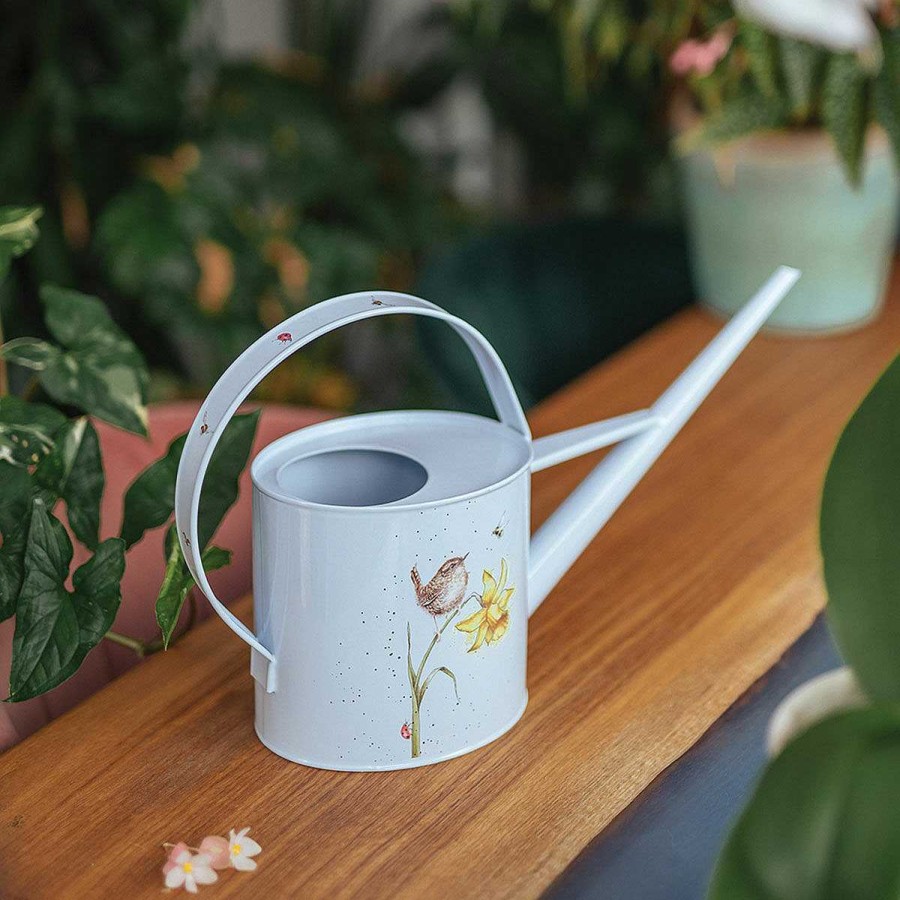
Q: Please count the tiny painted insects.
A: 6